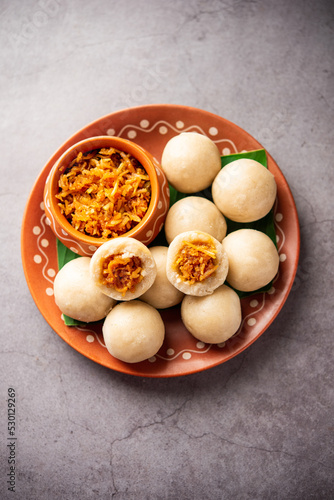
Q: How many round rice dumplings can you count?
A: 10